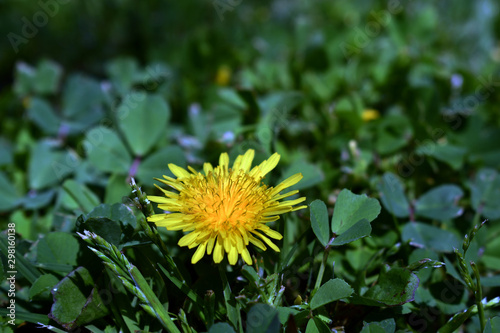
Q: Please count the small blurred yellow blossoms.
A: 2